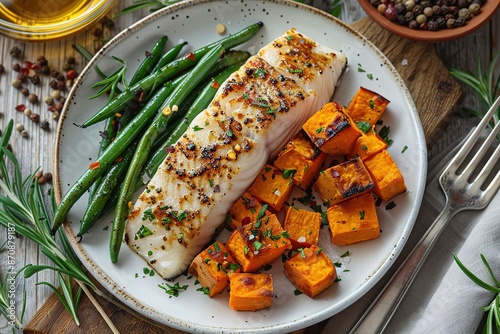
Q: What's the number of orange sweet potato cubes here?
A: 14